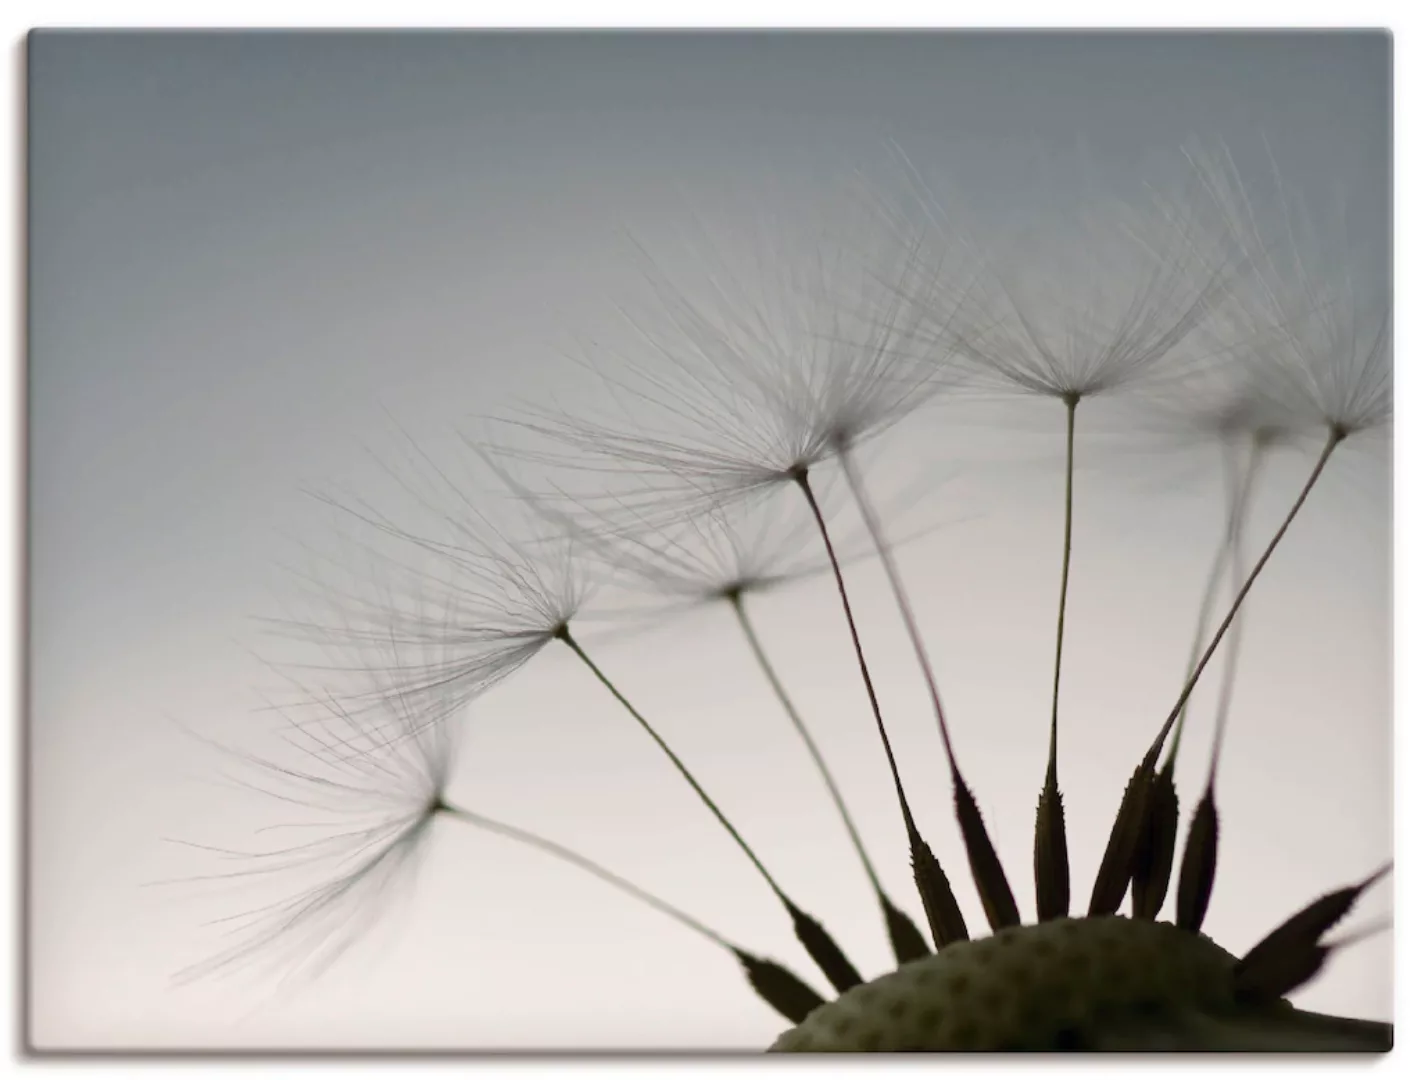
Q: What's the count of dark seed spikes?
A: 11